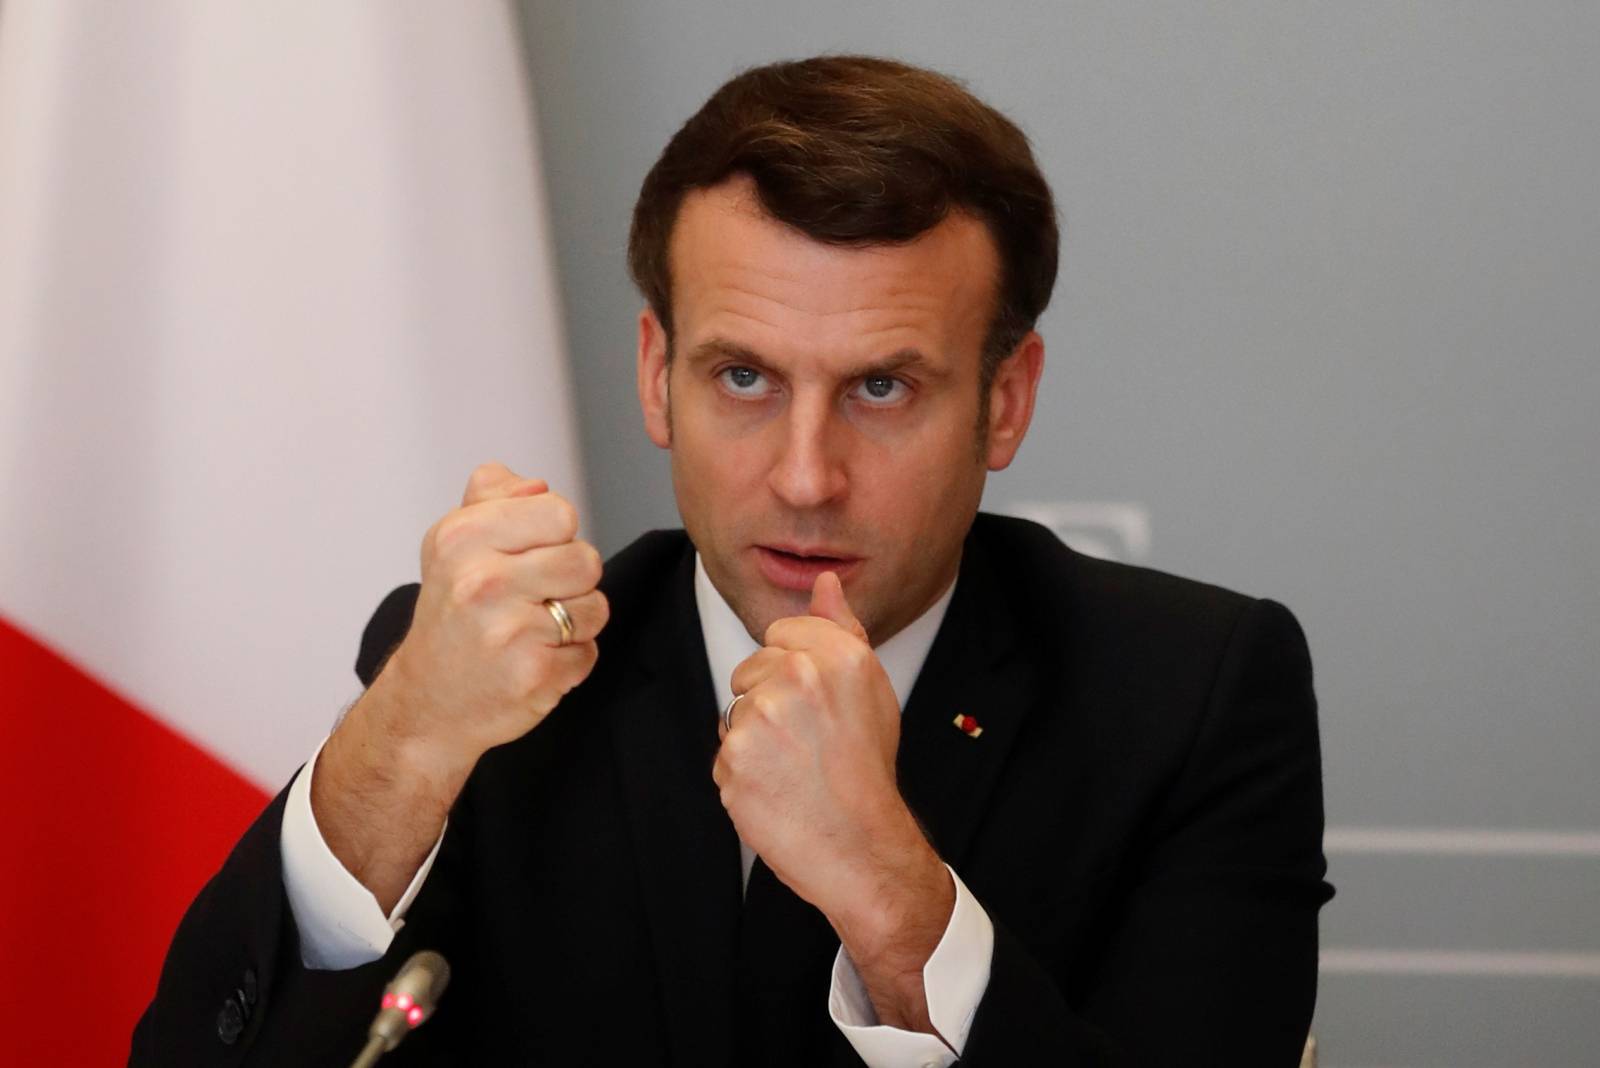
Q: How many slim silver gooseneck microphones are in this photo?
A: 1